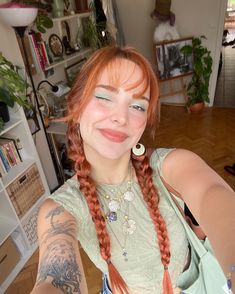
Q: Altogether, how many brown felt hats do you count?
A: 0